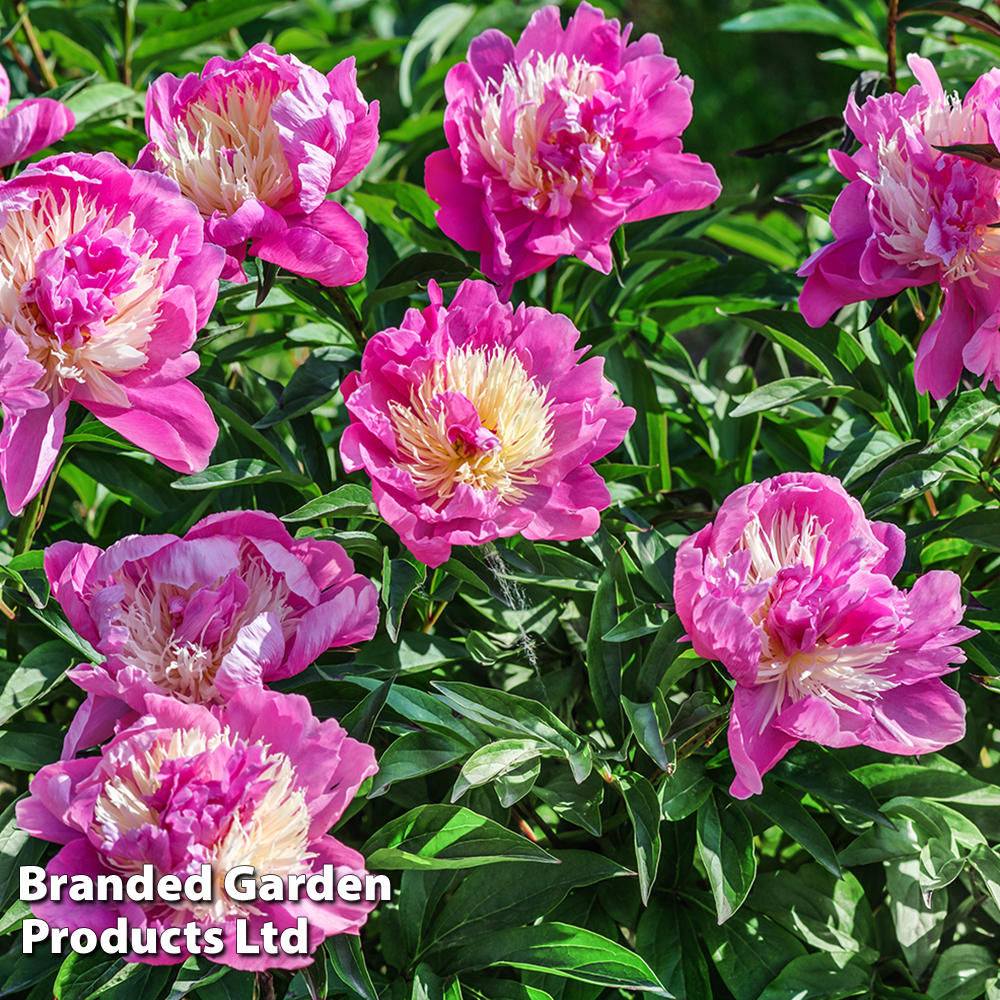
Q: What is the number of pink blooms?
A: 9